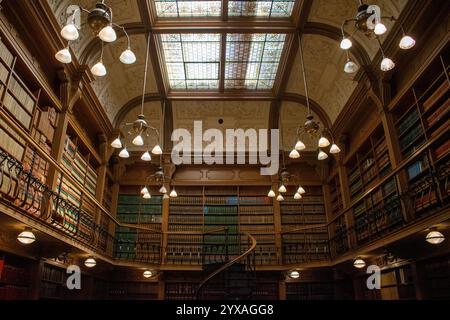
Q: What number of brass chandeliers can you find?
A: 6